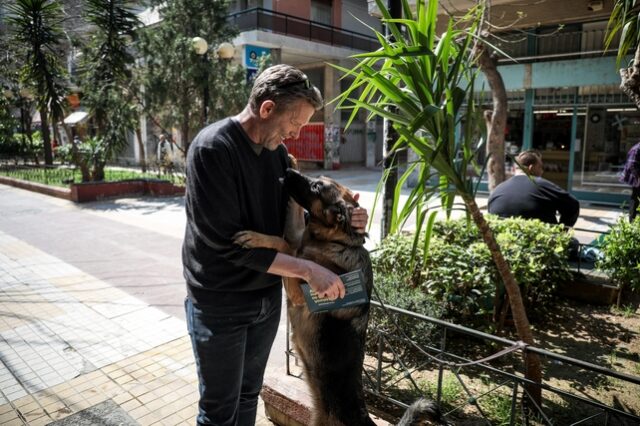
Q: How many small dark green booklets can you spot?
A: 1